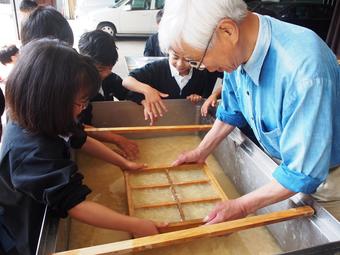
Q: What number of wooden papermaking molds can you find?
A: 1